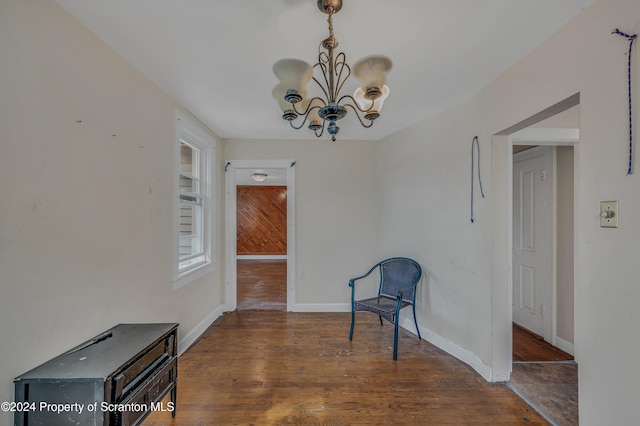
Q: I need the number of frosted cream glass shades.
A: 5